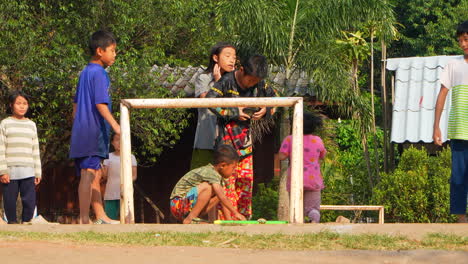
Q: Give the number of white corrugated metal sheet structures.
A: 1